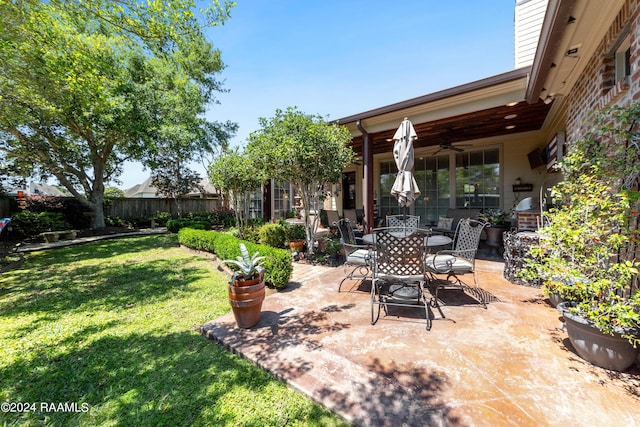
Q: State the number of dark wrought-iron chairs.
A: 4